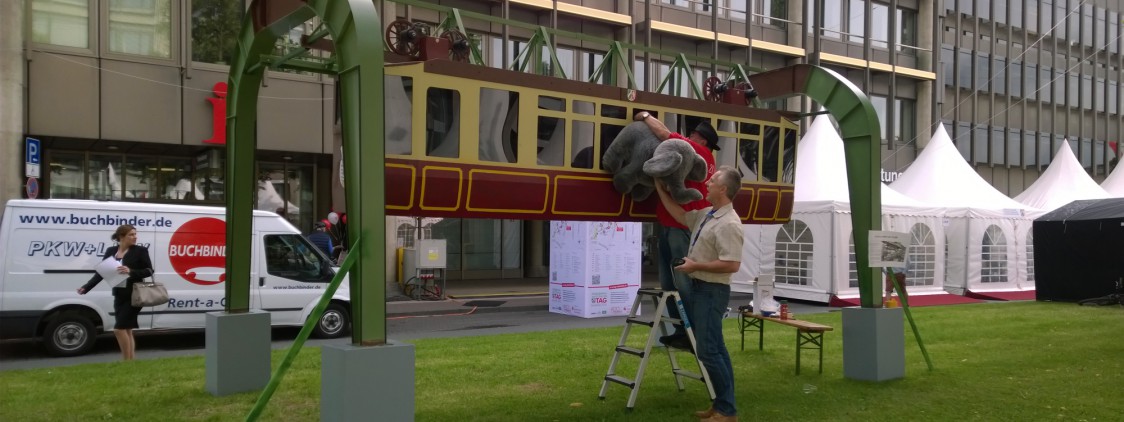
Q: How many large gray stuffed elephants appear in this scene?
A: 1